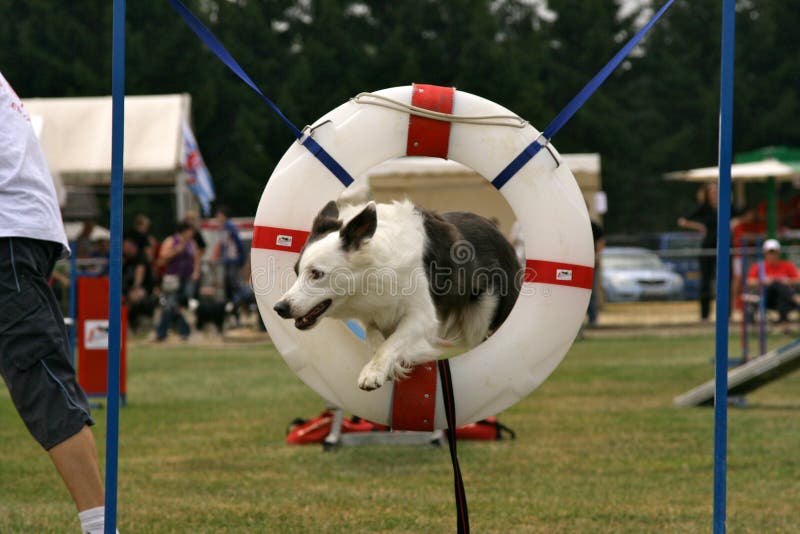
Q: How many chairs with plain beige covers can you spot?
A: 0